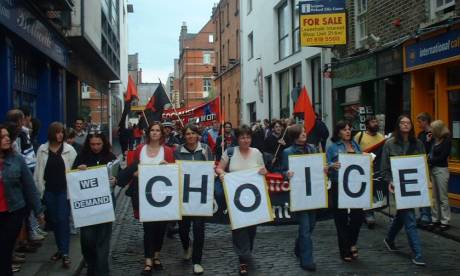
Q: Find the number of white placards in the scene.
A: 7